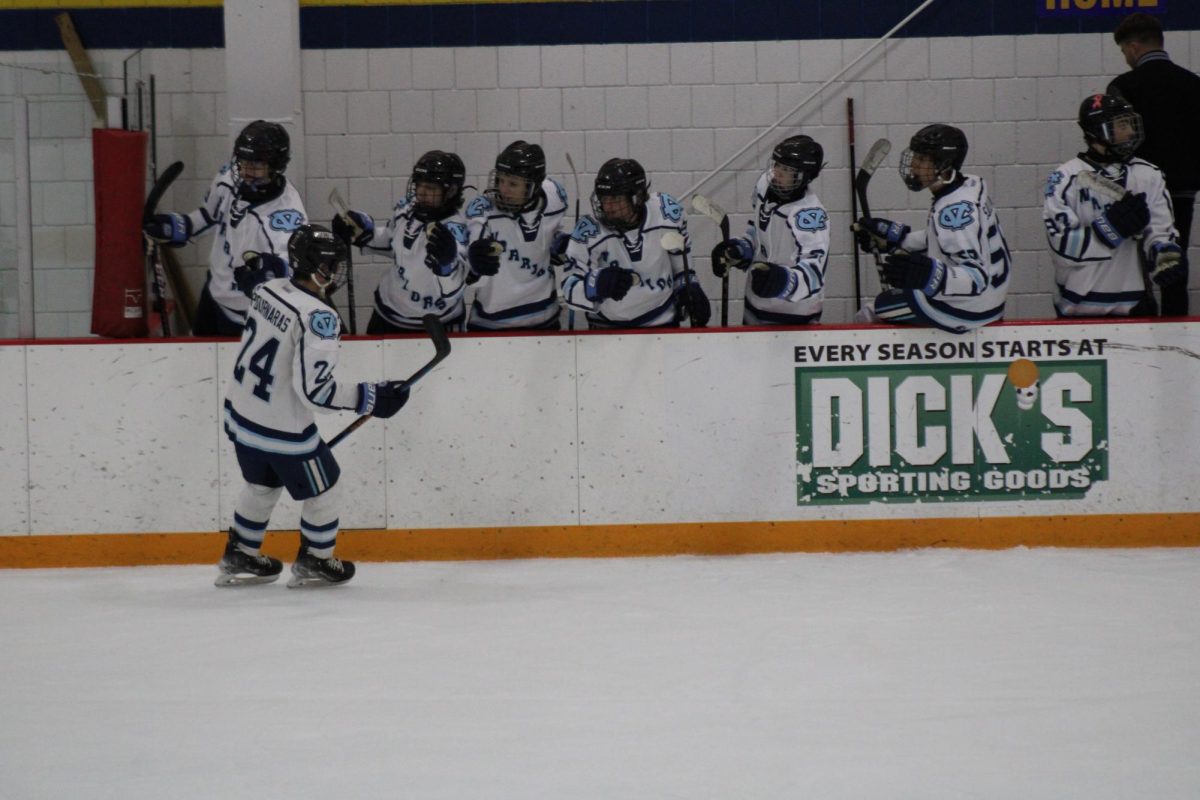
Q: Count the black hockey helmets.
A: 8